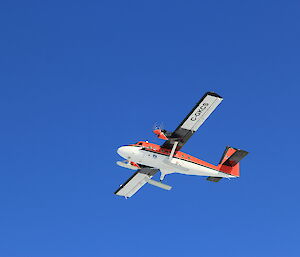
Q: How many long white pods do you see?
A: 2